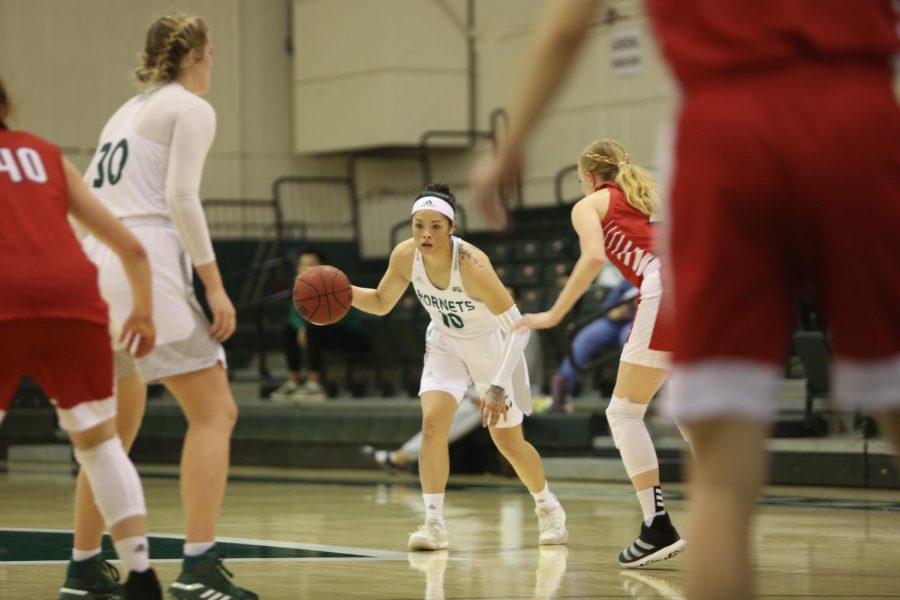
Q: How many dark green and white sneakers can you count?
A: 2